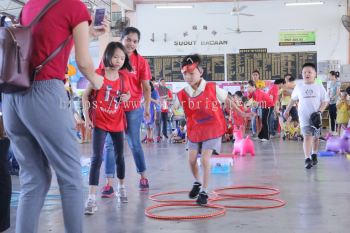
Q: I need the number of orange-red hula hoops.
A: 4